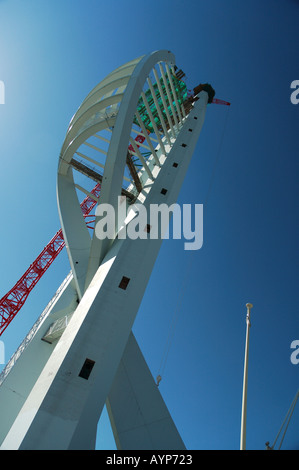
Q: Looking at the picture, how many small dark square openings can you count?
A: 8